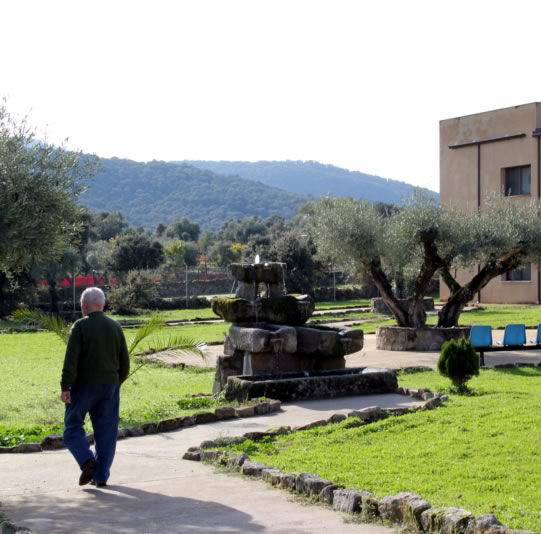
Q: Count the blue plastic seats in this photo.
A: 3